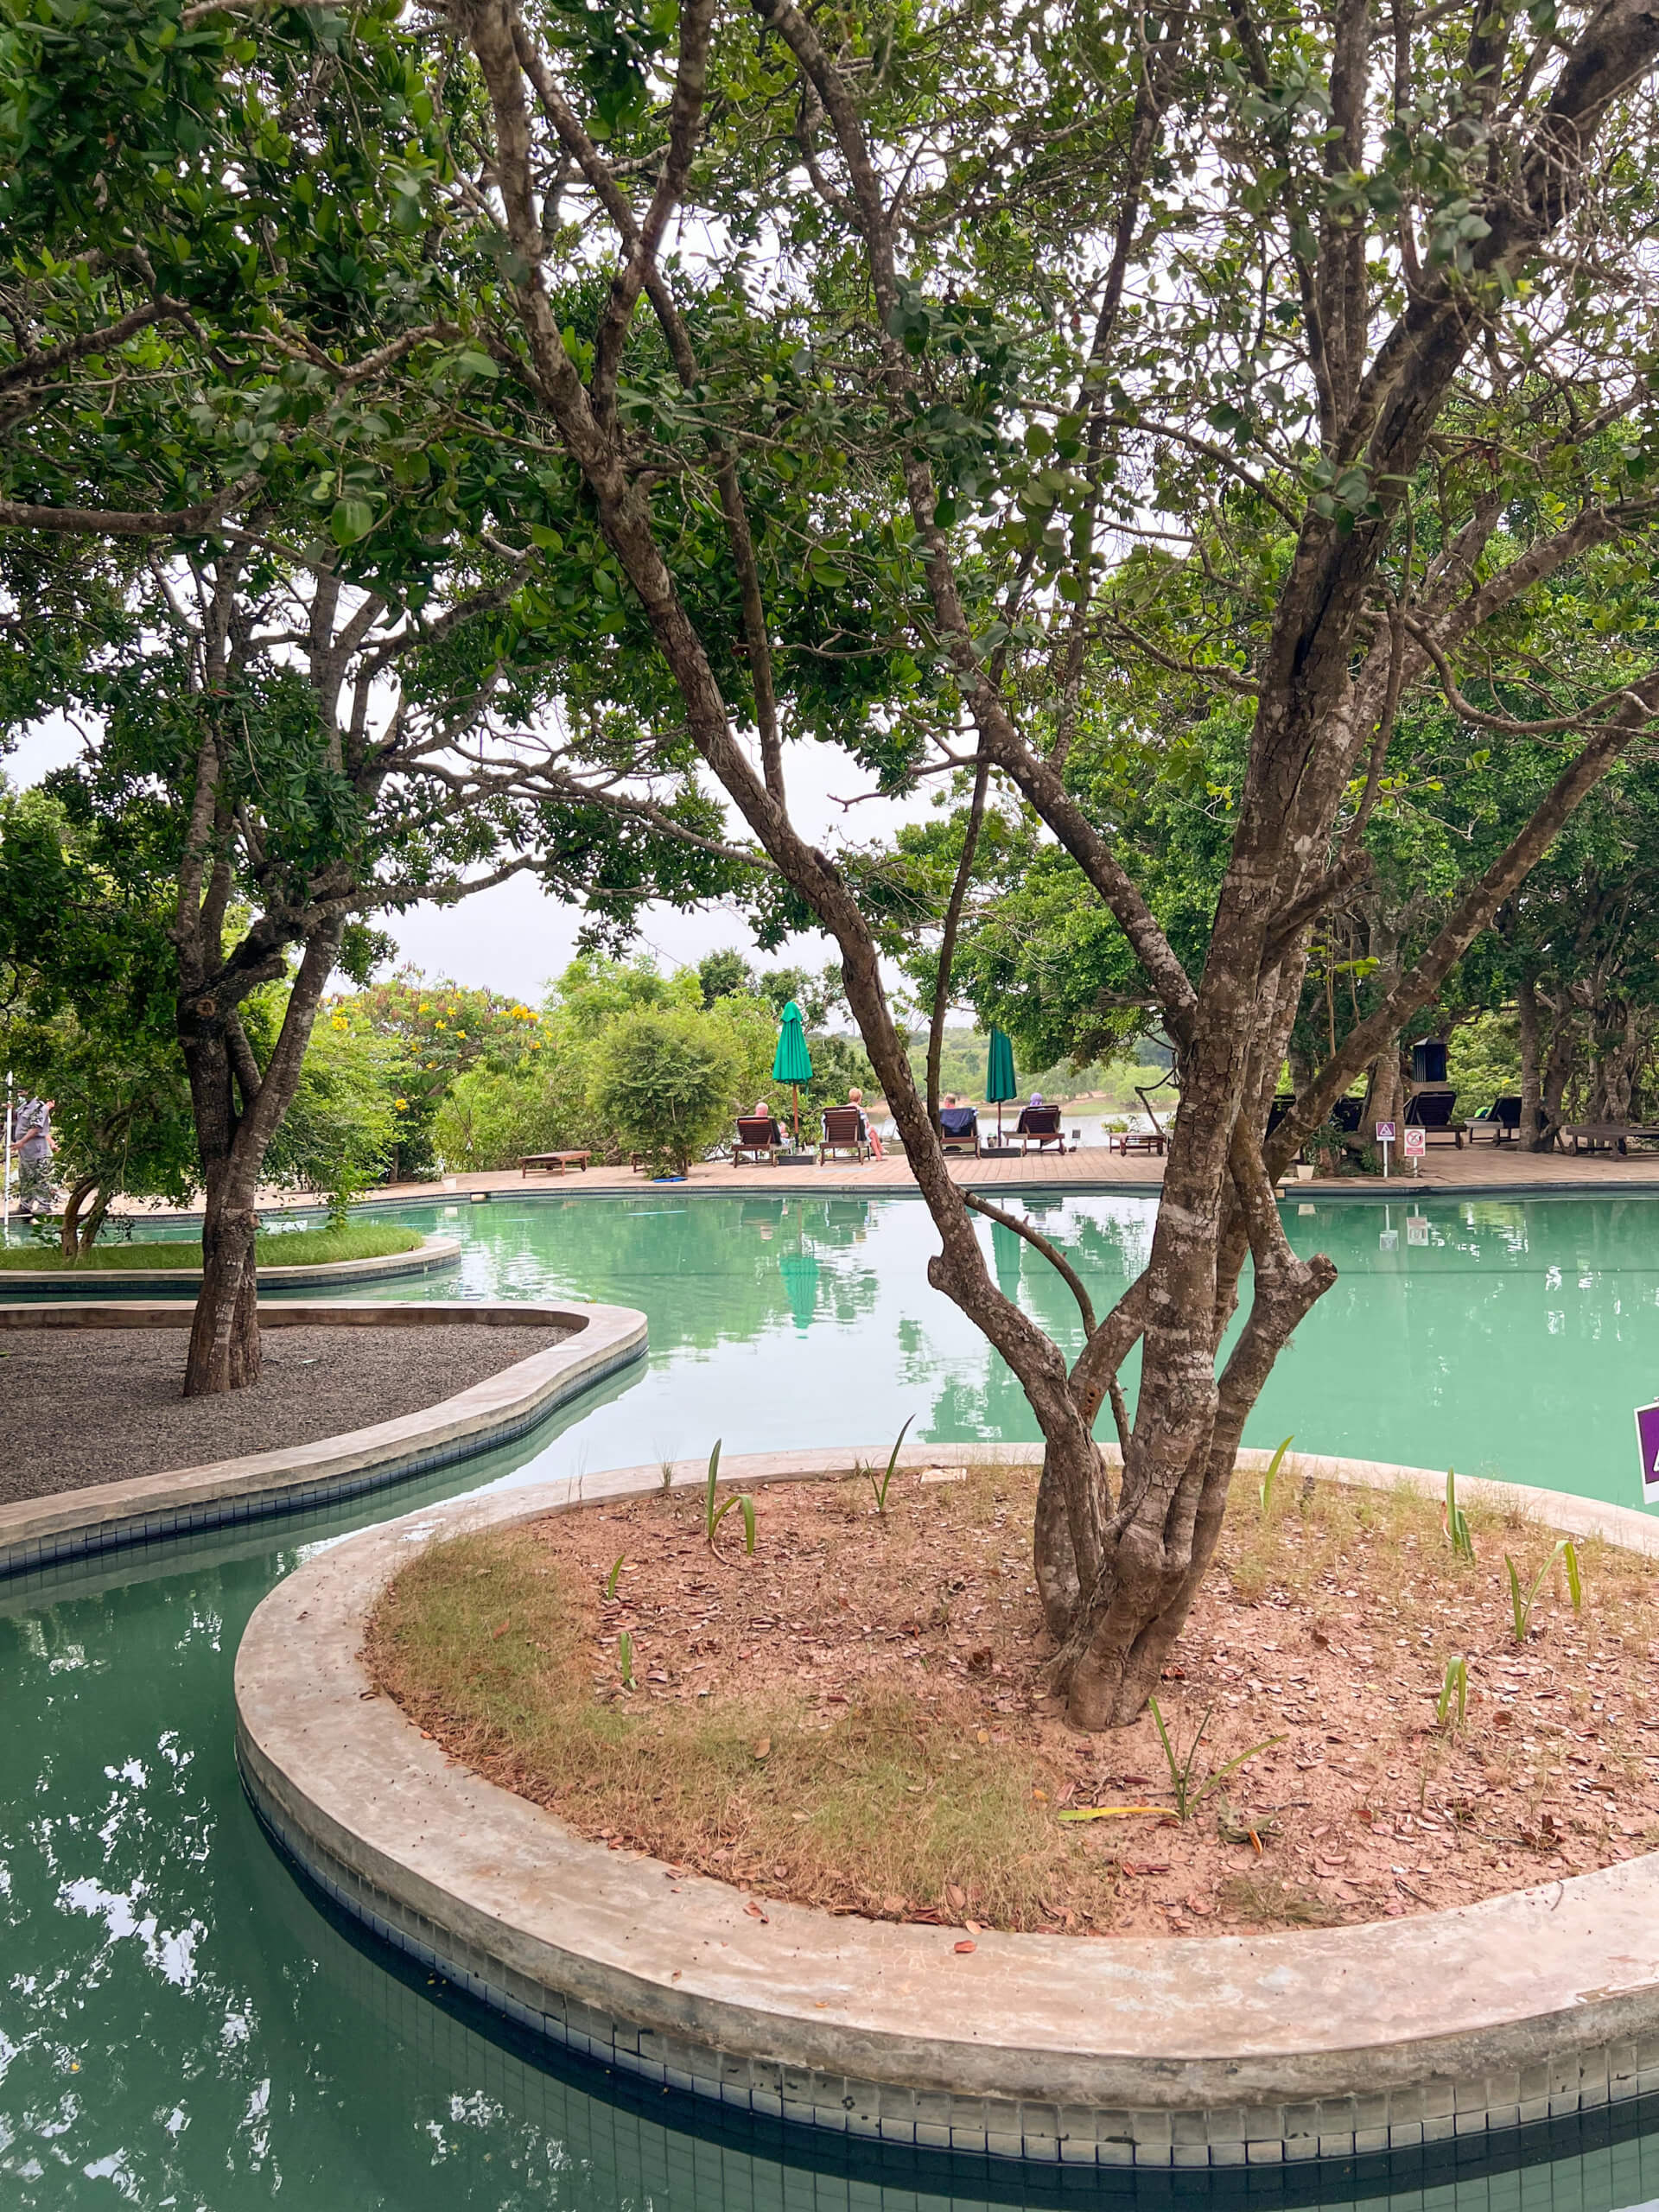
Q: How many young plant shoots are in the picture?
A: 9